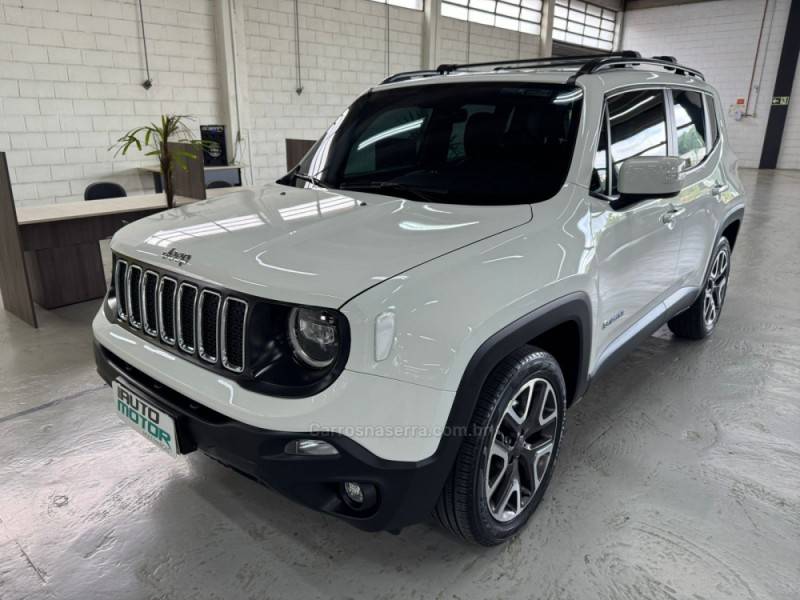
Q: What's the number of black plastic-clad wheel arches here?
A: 2